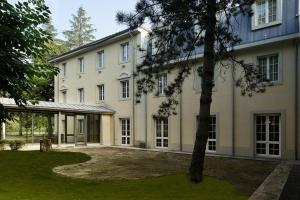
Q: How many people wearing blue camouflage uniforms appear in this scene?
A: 0